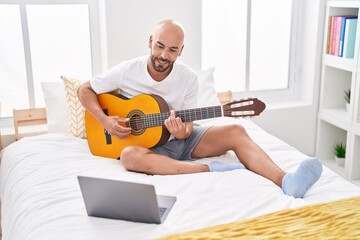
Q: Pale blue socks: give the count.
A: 2